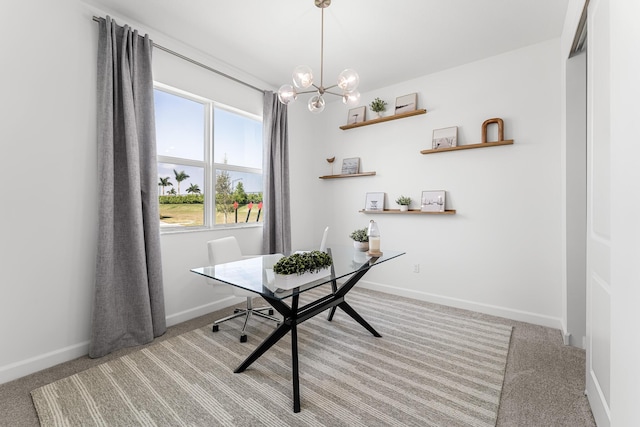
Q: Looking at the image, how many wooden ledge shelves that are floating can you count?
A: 4